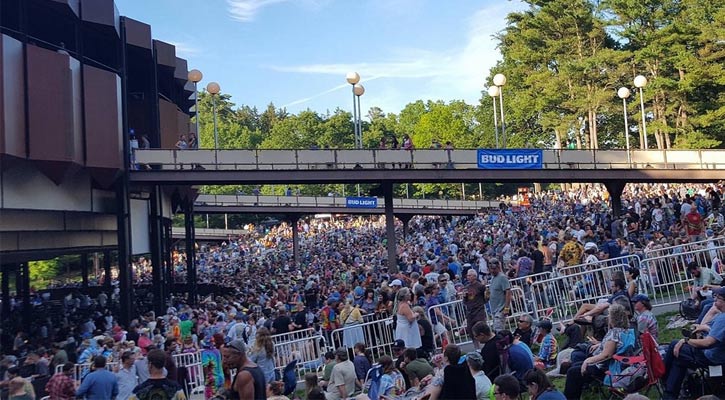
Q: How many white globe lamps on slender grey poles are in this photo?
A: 8